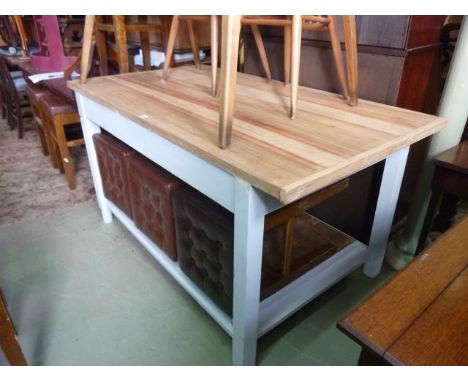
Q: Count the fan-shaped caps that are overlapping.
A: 0